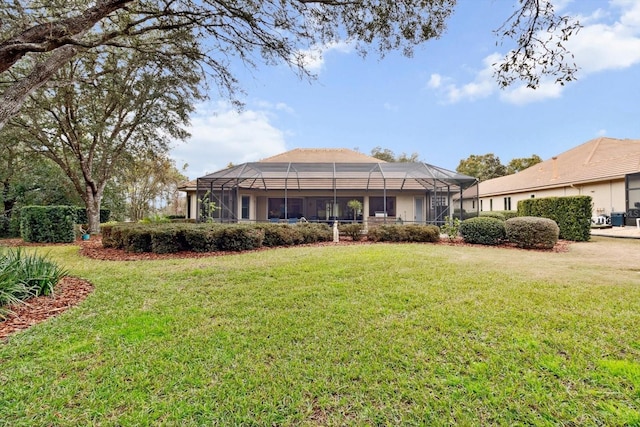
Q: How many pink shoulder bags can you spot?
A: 0